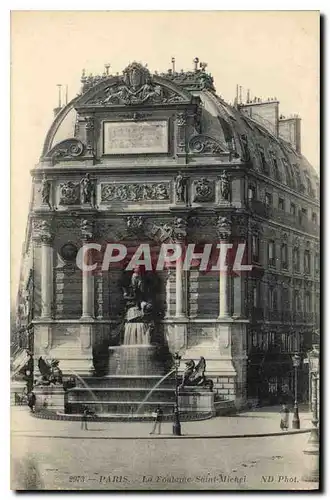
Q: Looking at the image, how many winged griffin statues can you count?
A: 2